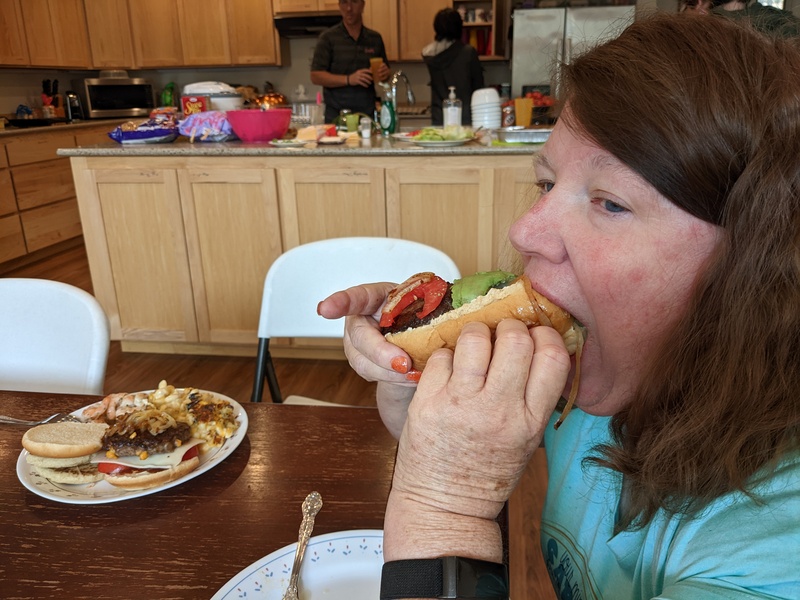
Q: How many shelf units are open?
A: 1